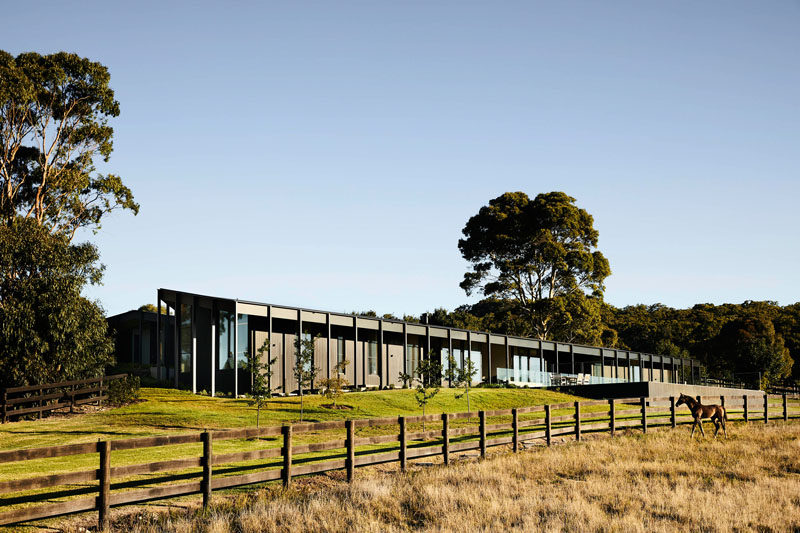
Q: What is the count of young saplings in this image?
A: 5